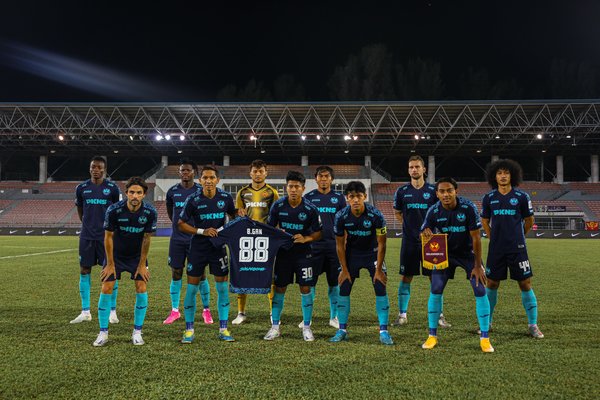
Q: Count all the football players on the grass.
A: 11